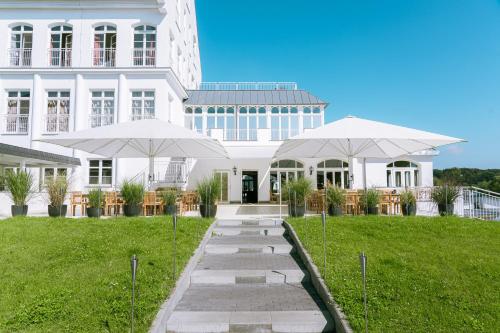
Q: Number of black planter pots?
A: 11